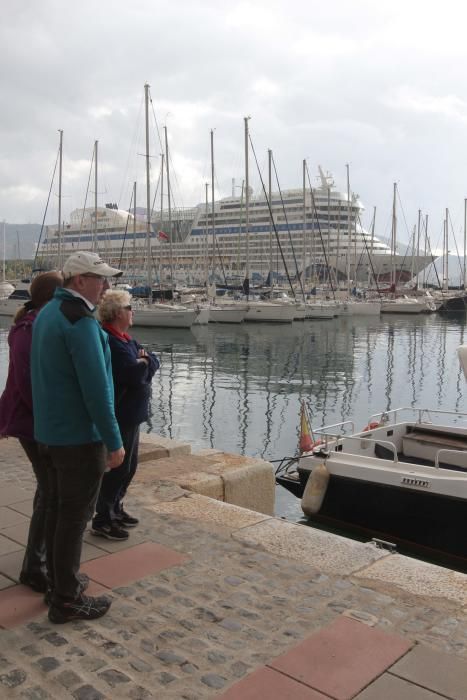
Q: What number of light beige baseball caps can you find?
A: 1